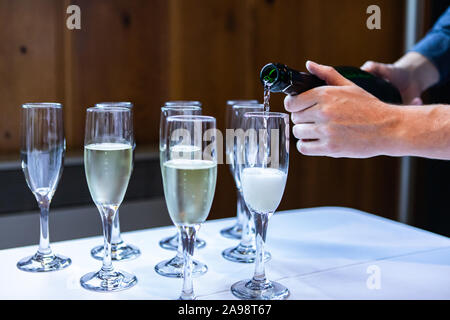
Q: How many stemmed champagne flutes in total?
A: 9